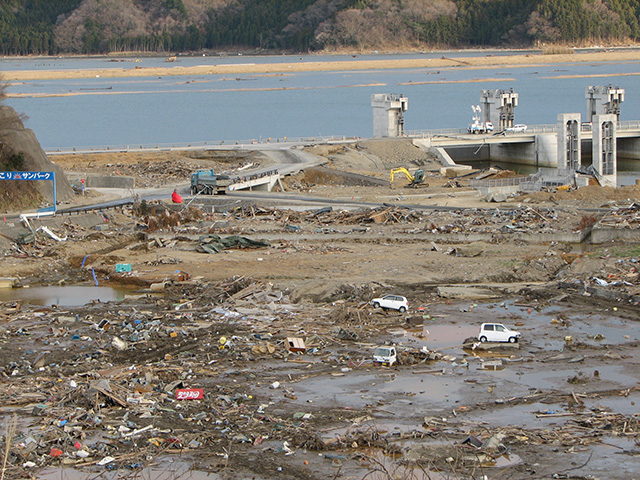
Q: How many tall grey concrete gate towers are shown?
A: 5